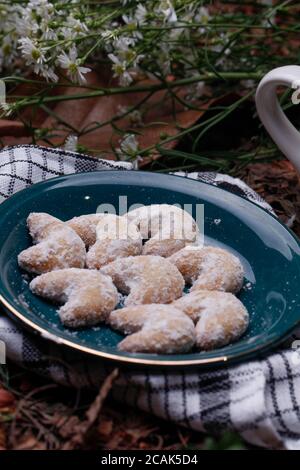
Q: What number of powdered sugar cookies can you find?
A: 8